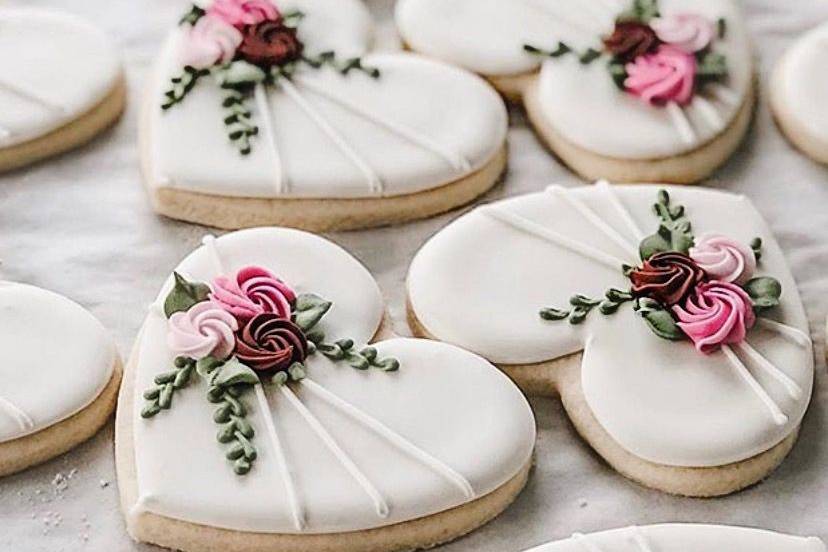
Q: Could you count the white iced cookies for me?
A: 8